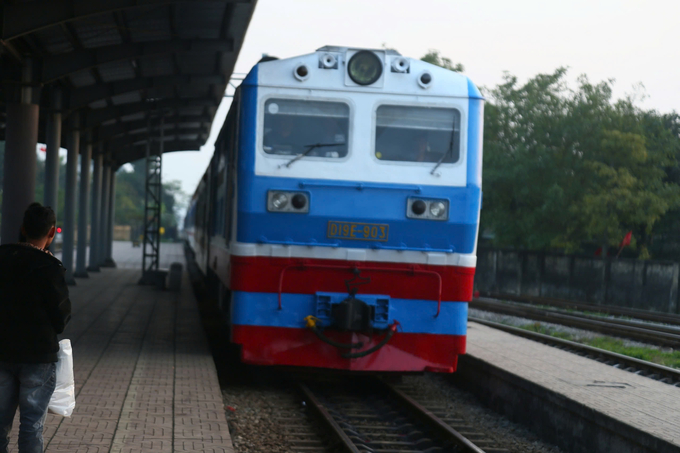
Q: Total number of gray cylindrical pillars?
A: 7